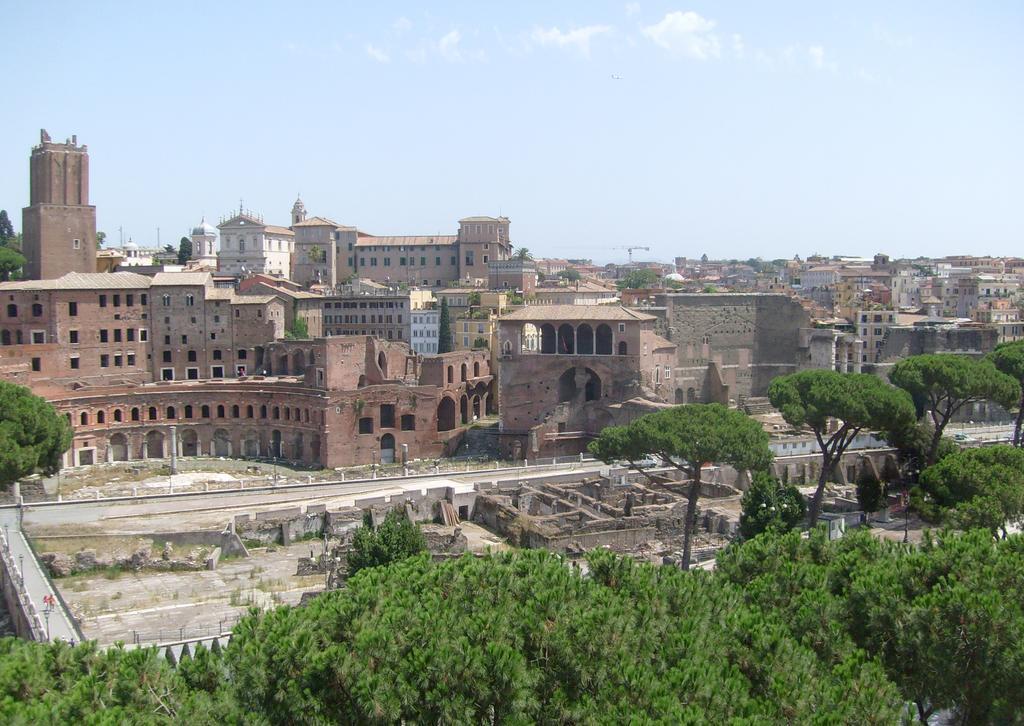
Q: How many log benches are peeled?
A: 0